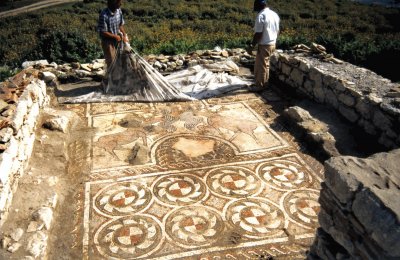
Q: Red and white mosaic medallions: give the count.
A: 8